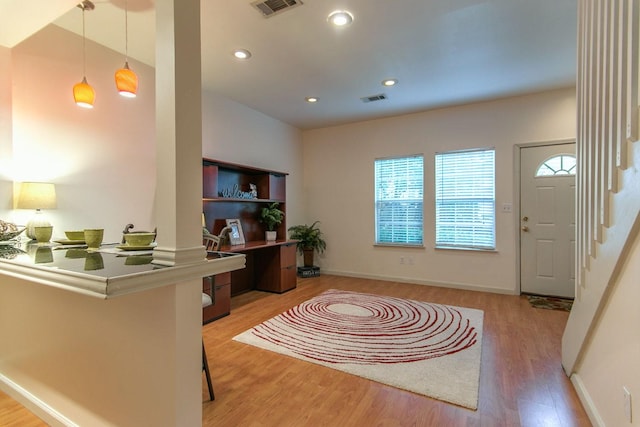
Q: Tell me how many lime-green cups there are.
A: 2